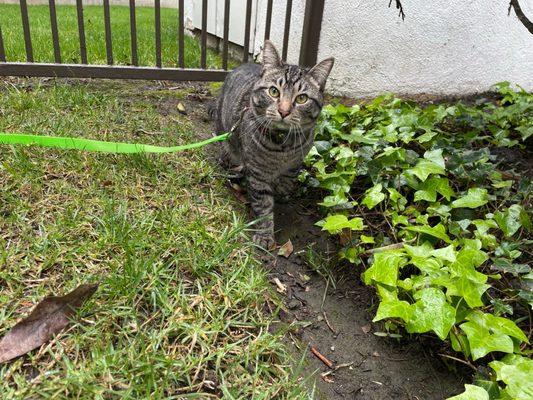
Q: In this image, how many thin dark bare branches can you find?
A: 2